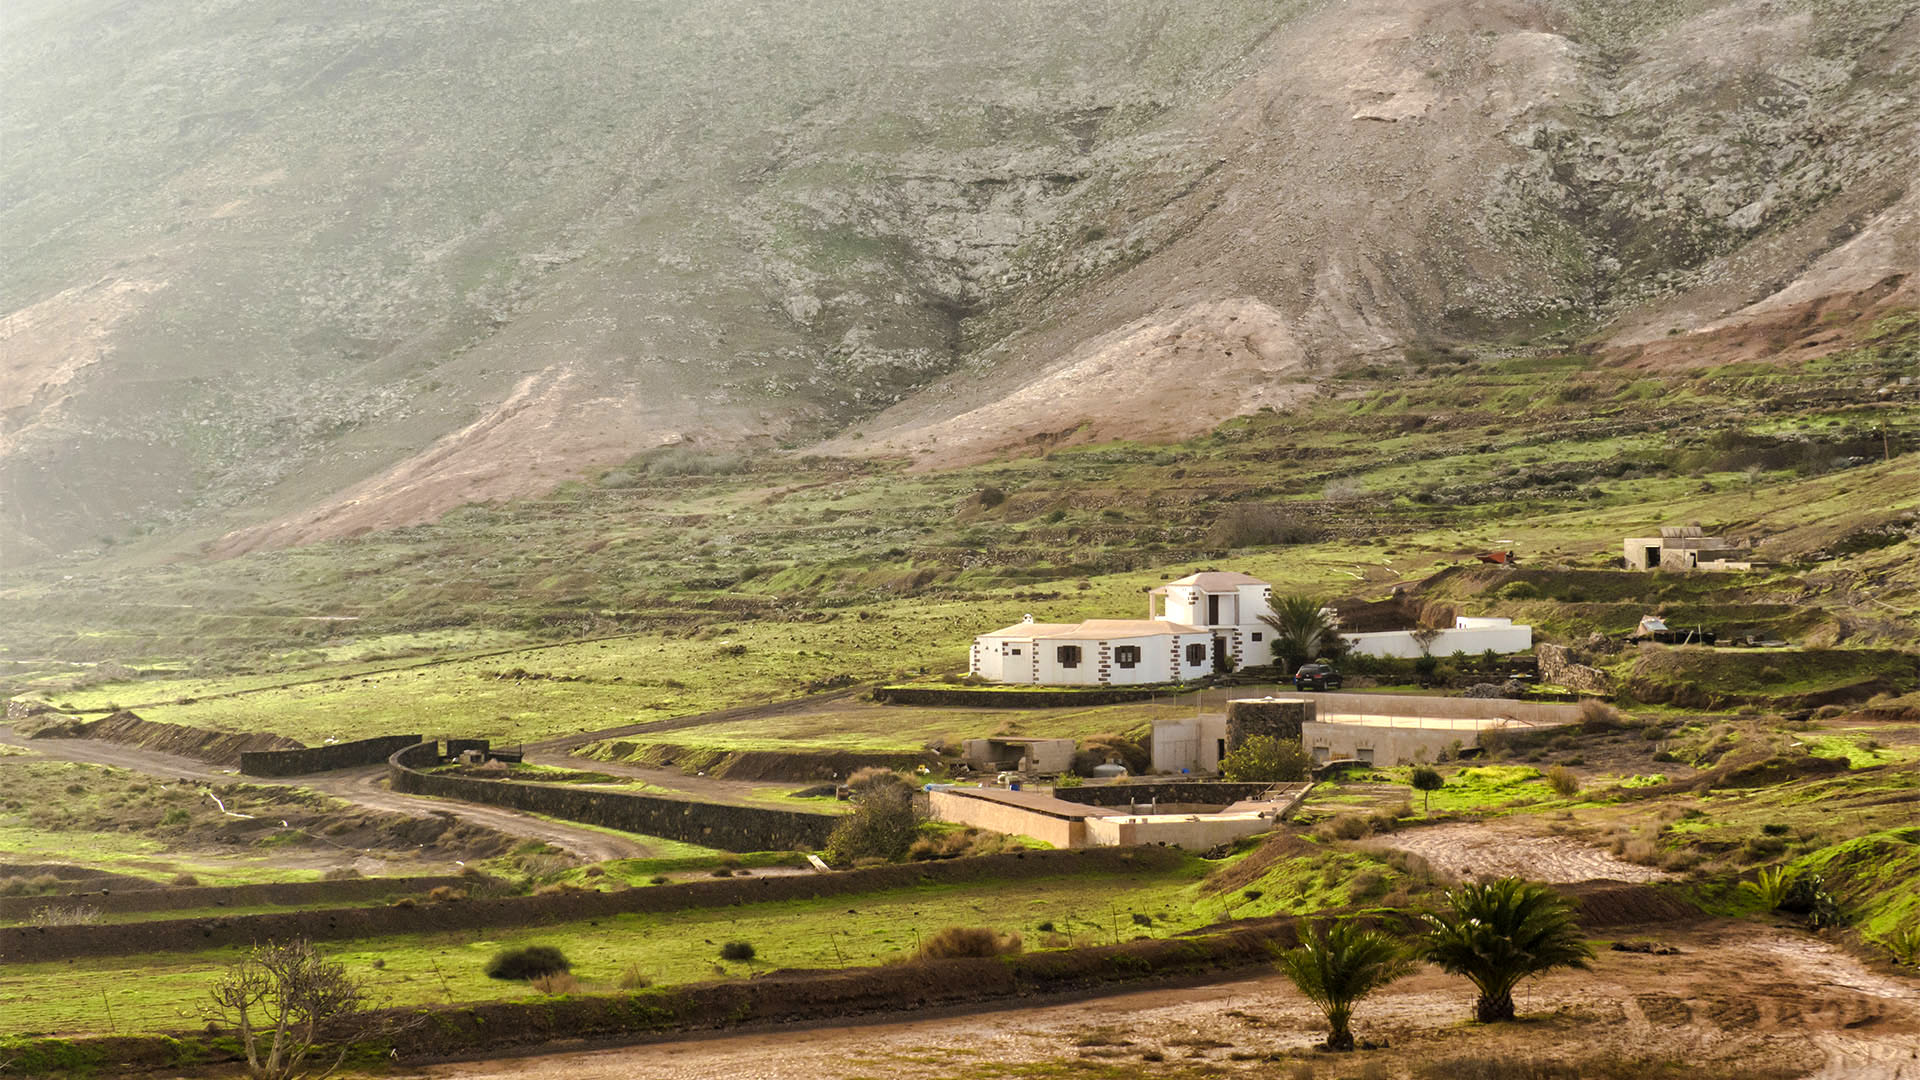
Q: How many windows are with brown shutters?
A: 3